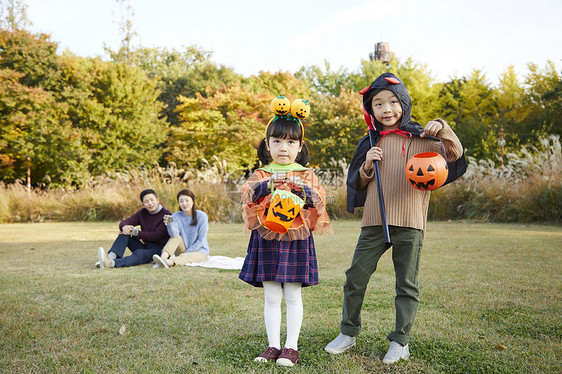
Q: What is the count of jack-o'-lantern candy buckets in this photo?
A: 2